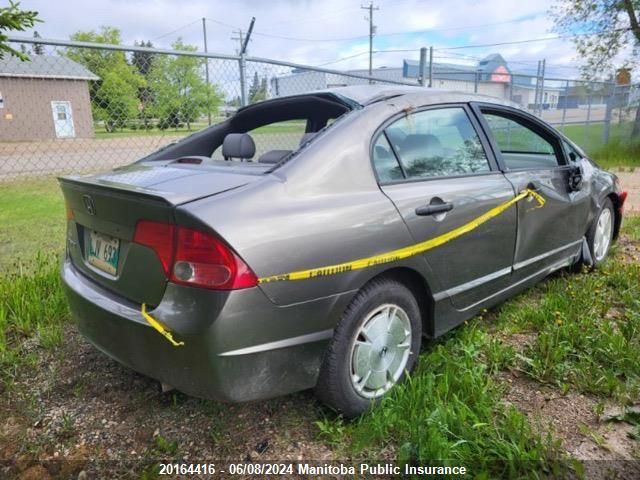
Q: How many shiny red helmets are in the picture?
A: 0